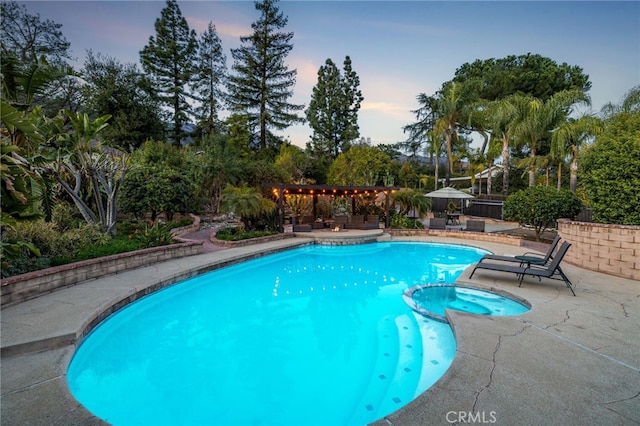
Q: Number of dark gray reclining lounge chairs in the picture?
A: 2